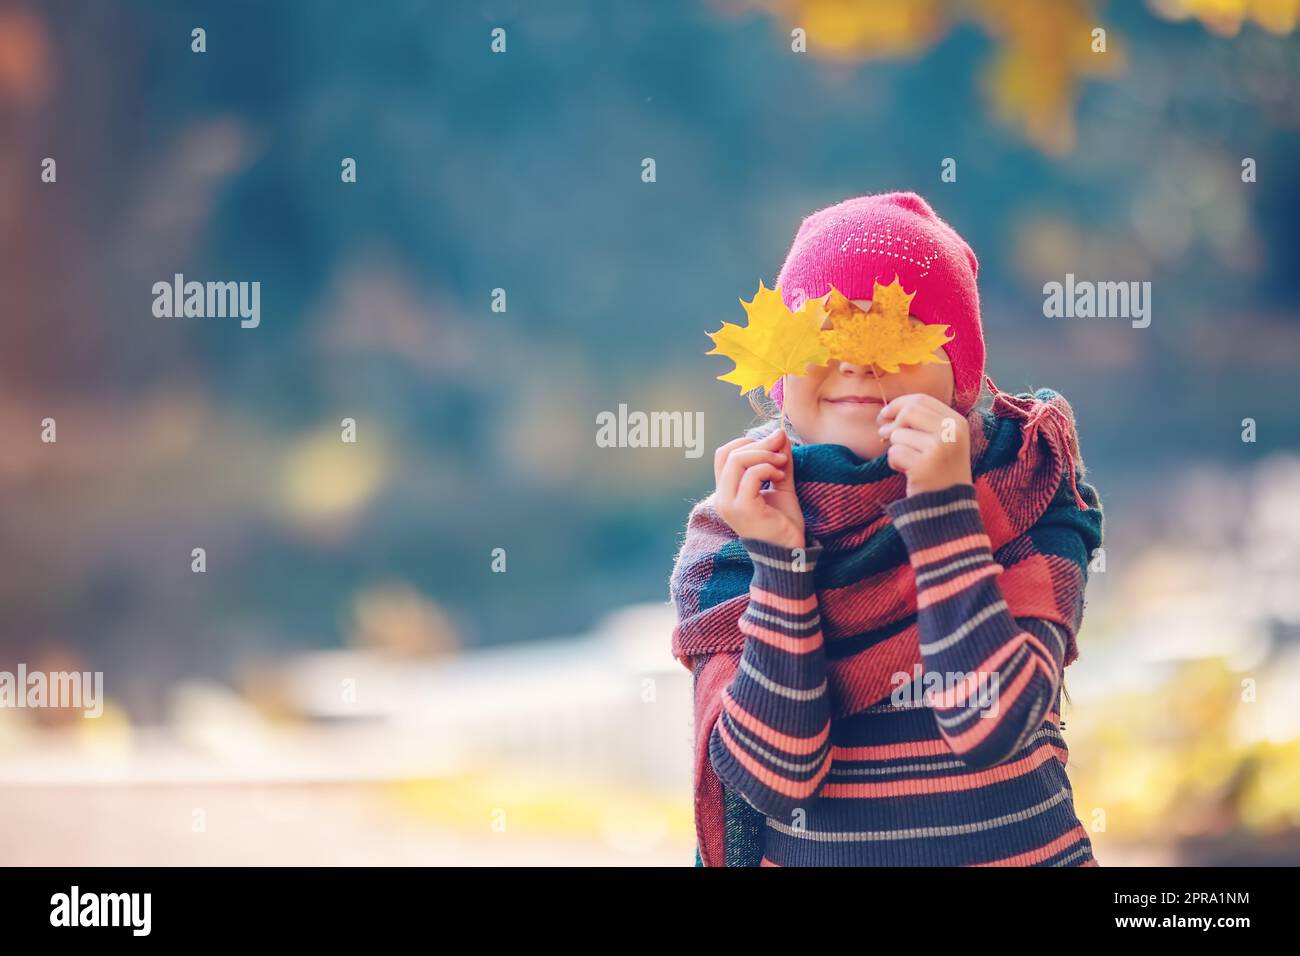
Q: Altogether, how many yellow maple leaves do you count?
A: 2